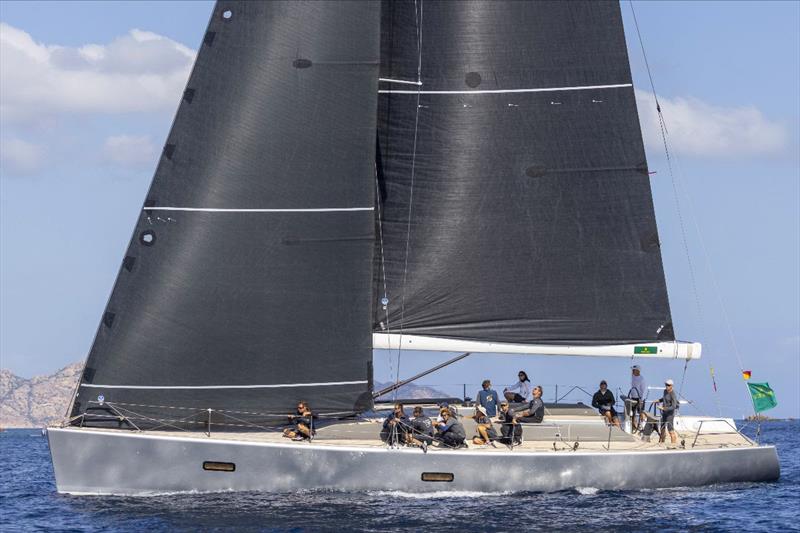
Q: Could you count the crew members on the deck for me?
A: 13